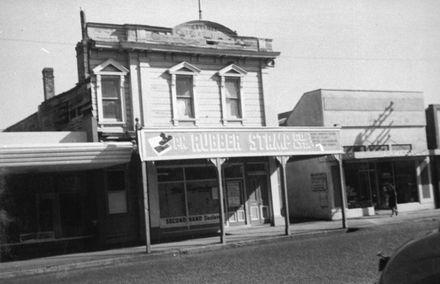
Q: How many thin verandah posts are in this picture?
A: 4